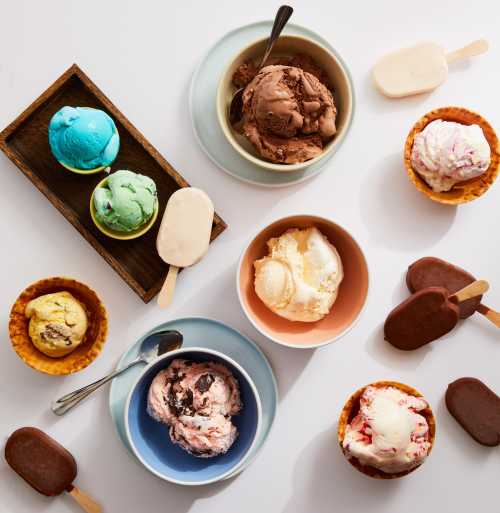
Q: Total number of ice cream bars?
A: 6